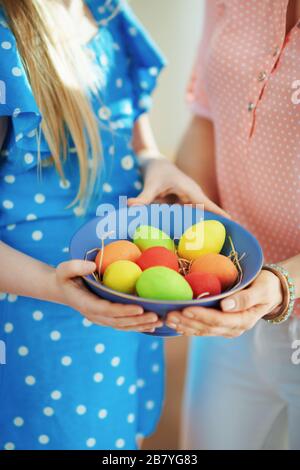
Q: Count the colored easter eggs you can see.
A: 8